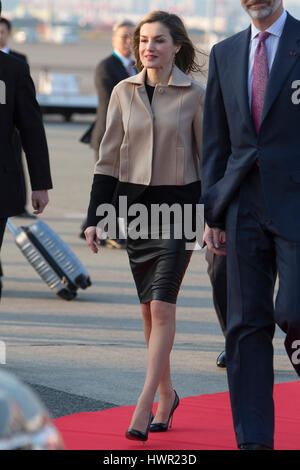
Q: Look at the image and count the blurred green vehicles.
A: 0